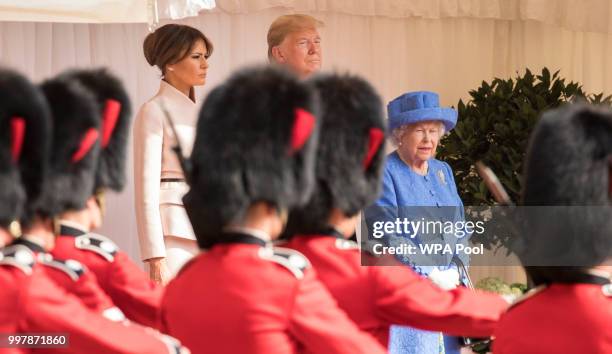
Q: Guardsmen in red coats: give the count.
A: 6